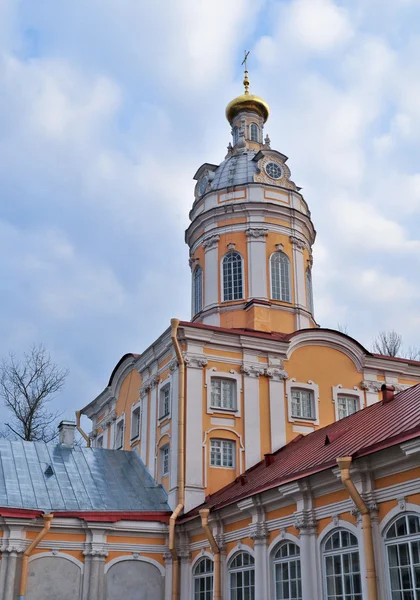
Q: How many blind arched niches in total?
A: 2